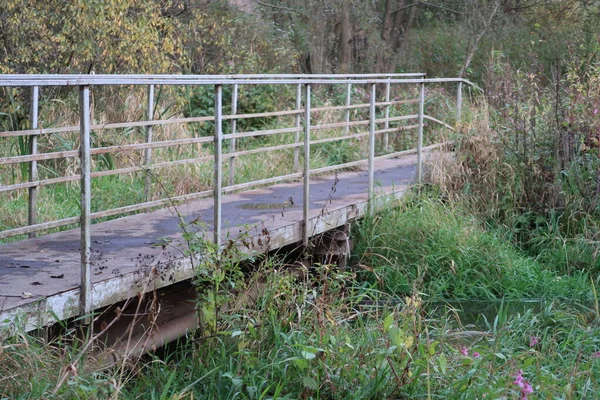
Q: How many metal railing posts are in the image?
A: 12